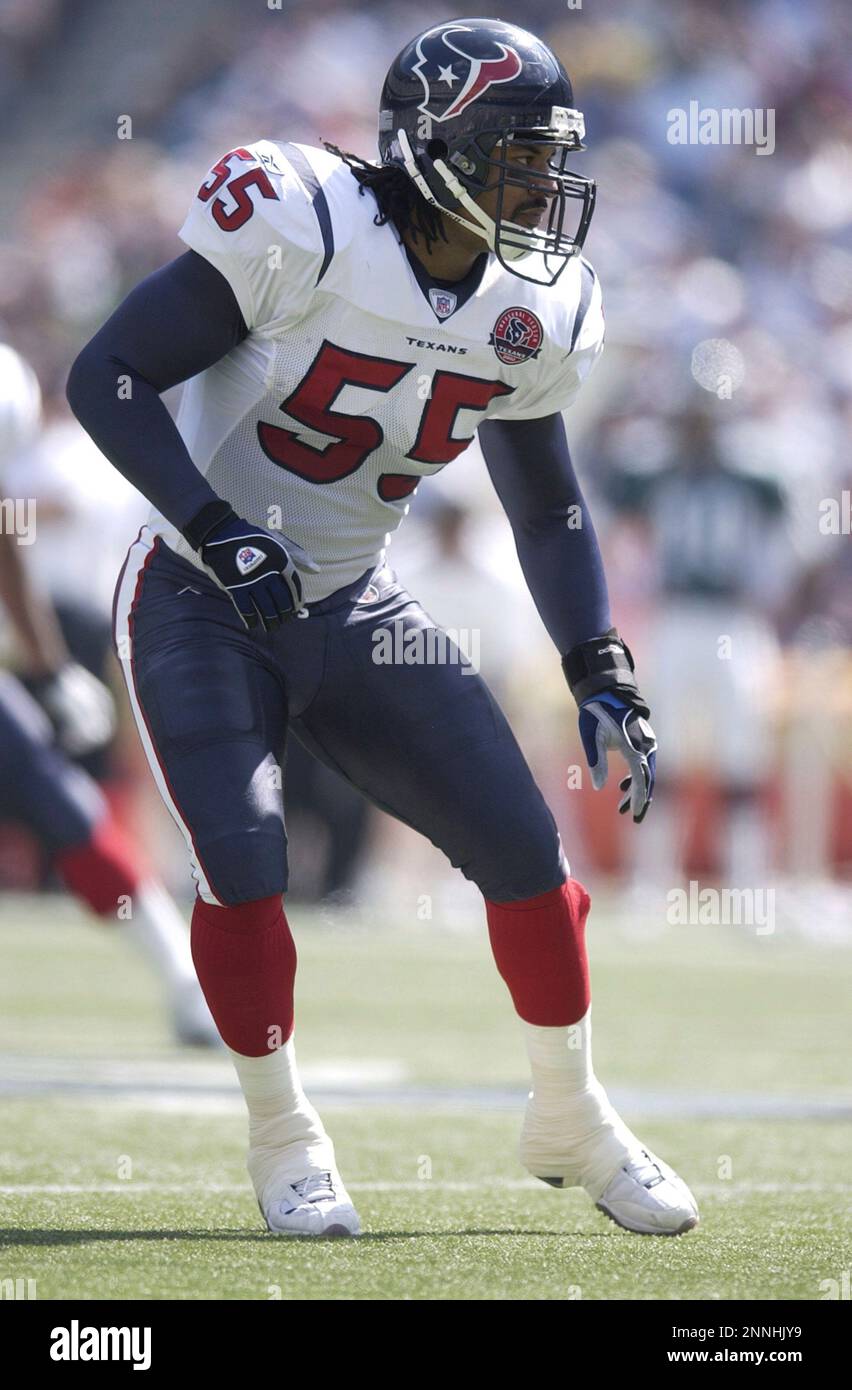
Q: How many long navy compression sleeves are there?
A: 2